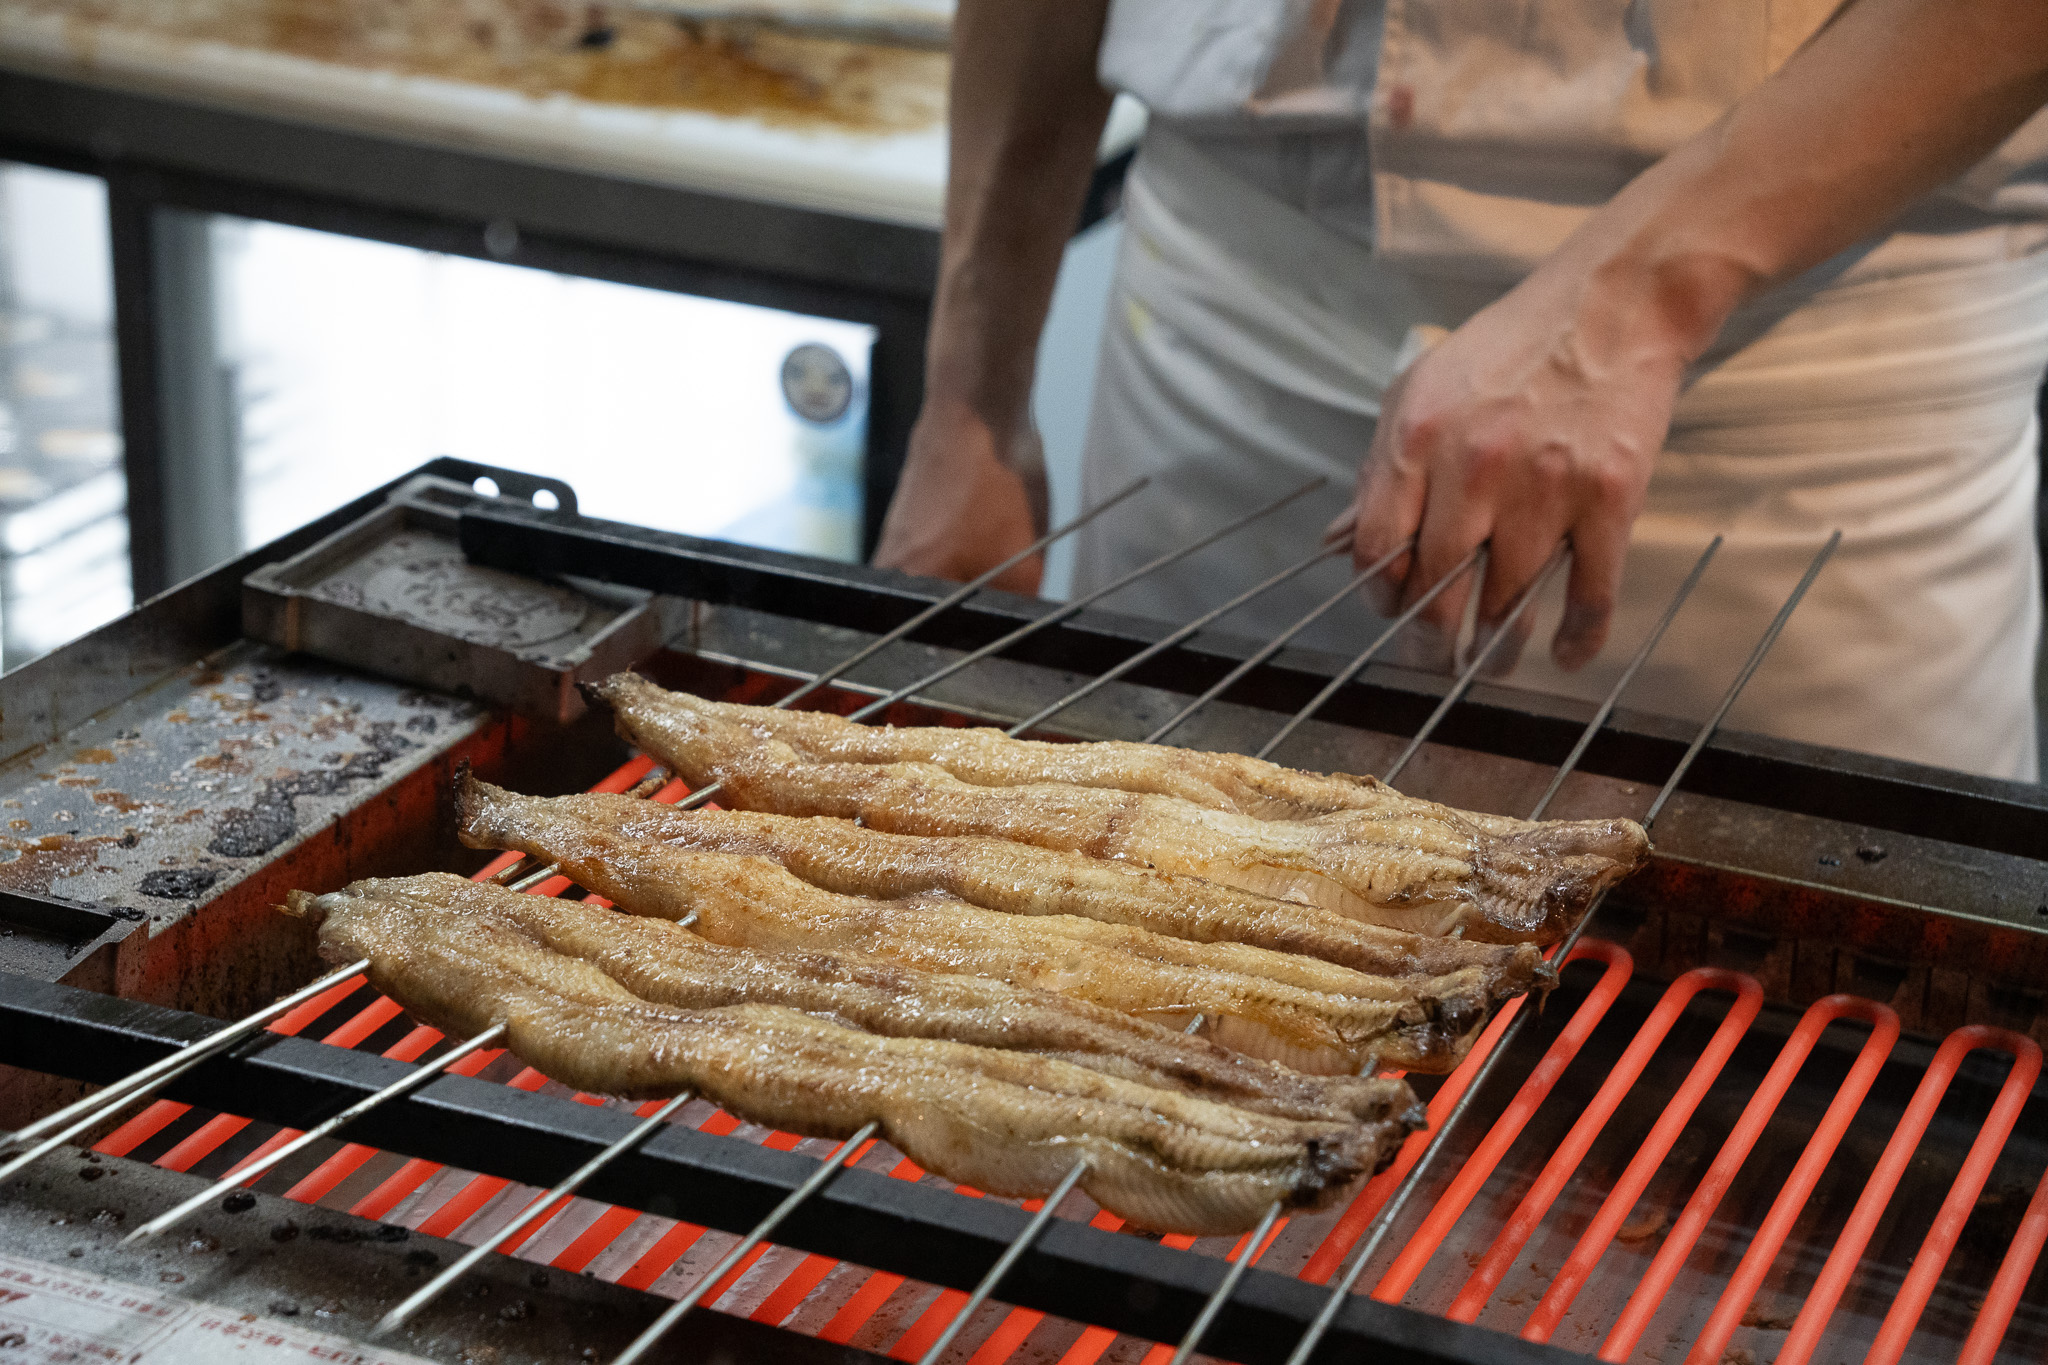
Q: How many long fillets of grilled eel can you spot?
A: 3